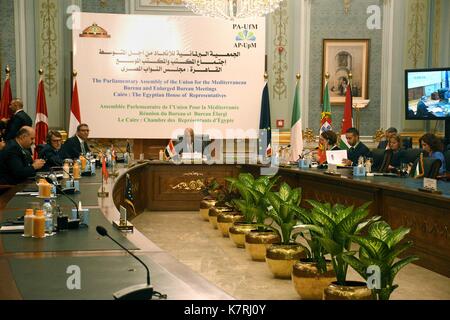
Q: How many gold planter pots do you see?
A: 8